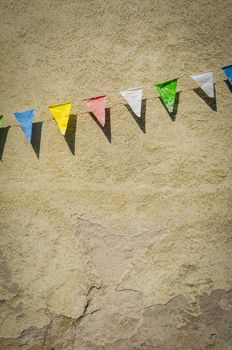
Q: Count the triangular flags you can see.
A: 8